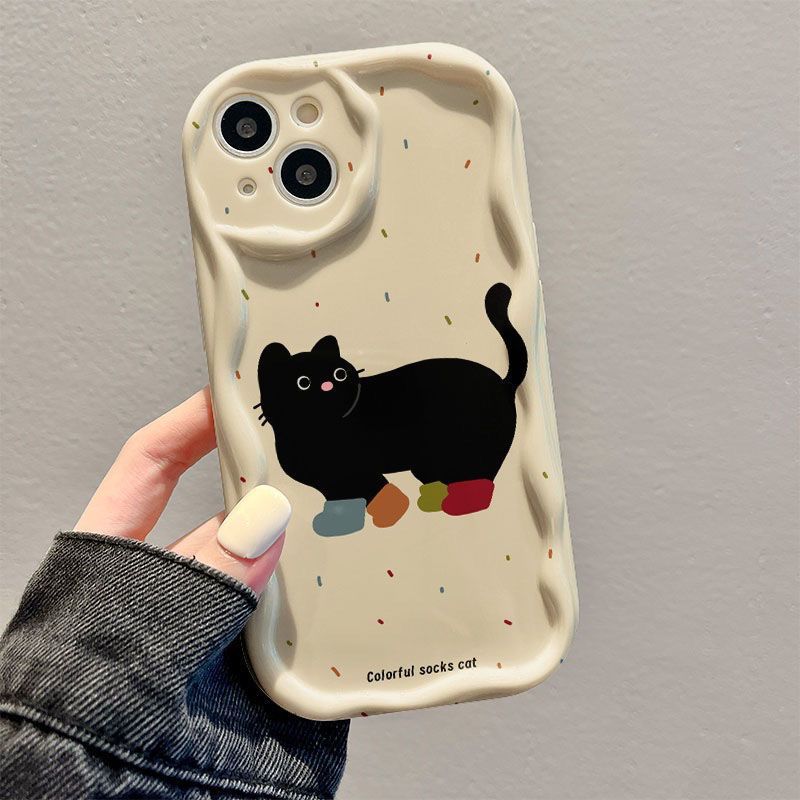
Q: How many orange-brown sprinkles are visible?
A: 9